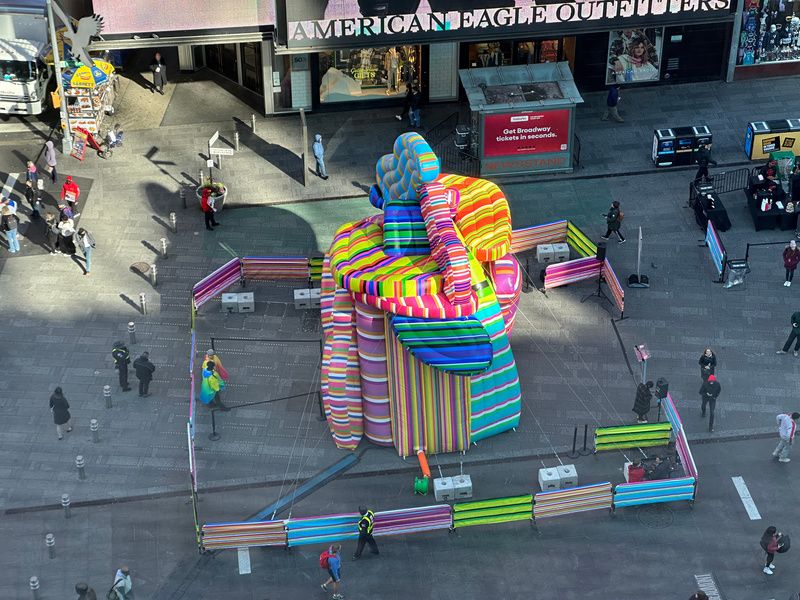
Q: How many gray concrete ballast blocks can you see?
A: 10